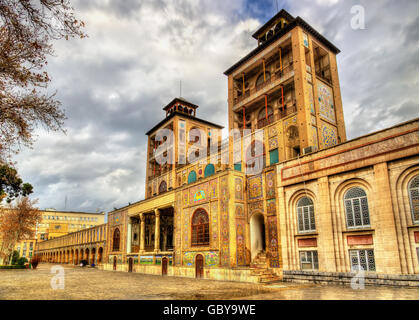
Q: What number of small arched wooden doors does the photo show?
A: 4